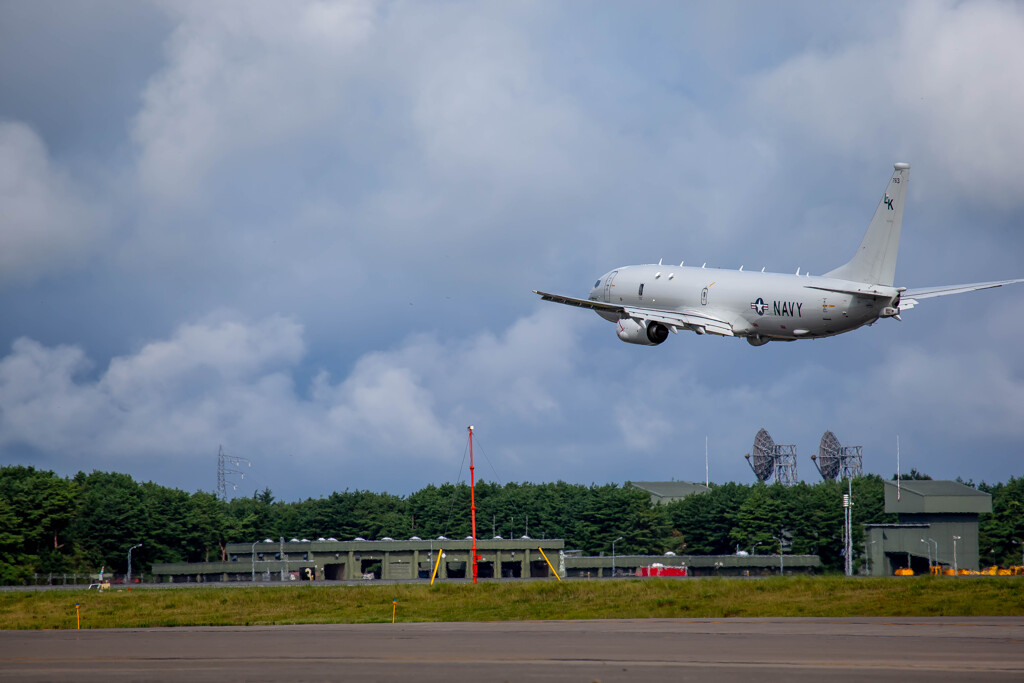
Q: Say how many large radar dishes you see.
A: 2